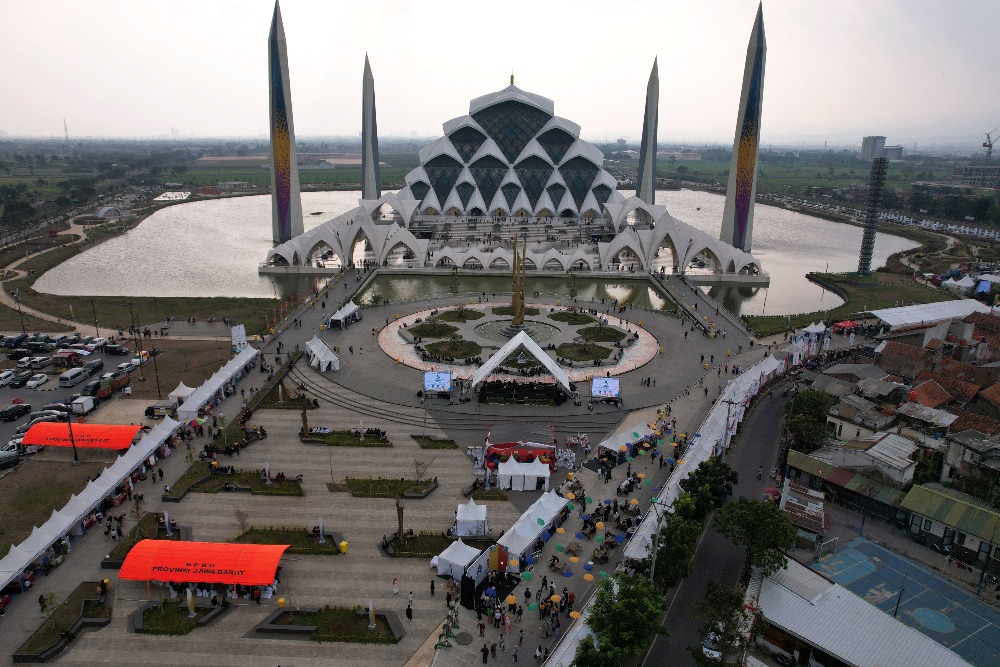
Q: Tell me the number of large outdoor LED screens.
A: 2